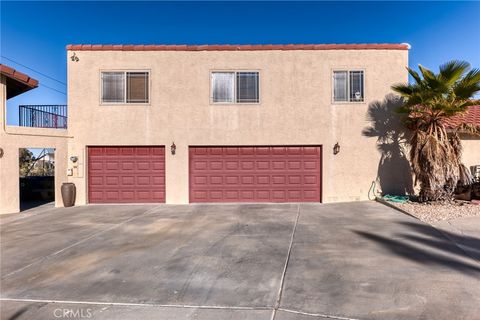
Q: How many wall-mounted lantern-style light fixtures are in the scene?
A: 2